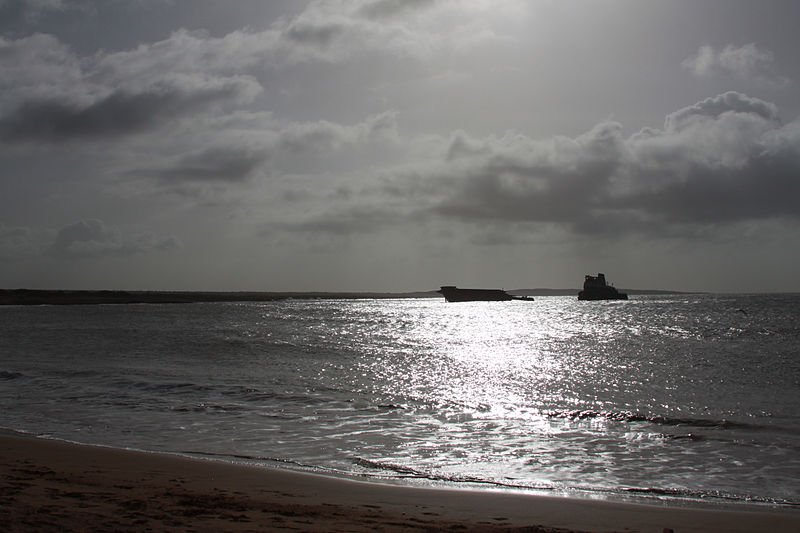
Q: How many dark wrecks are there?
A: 2